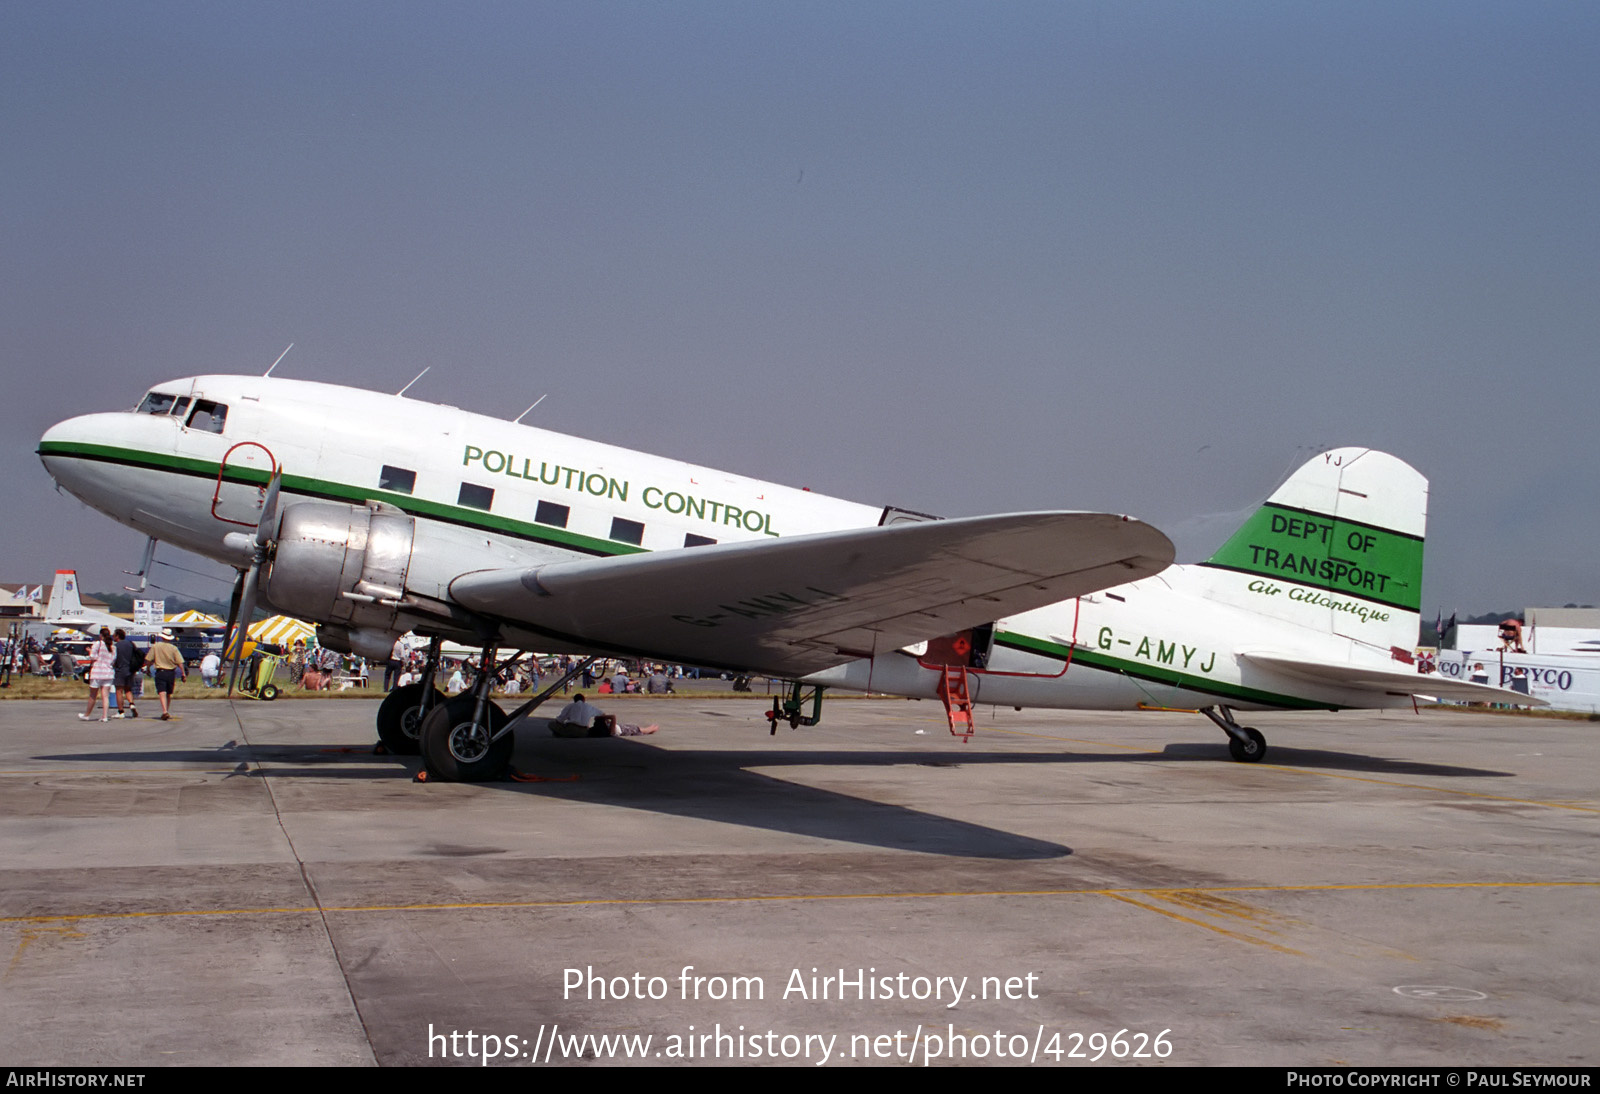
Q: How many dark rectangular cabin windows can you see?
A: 5